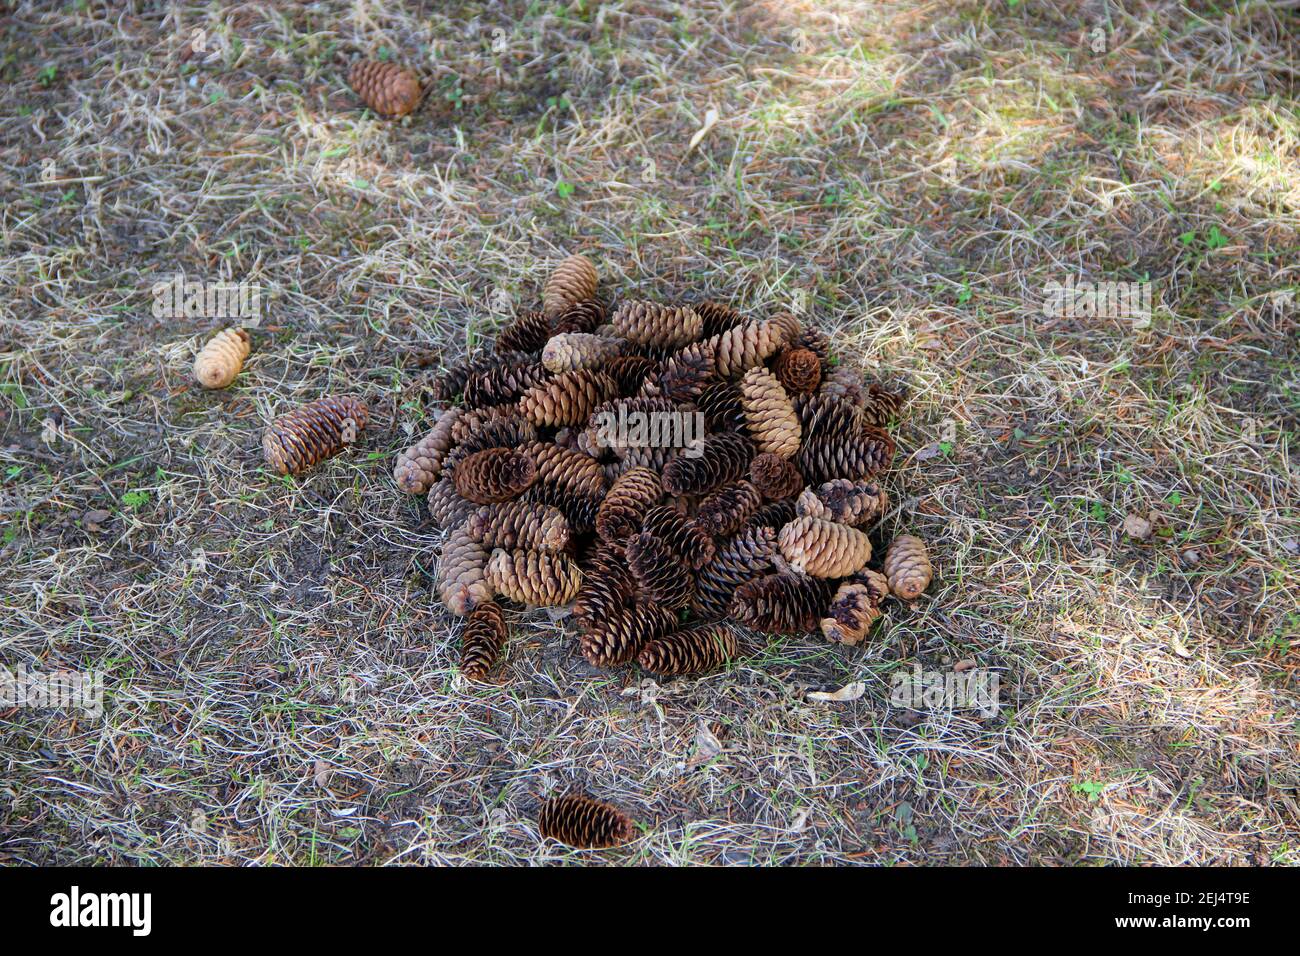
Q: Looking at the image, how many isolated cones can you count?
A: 4